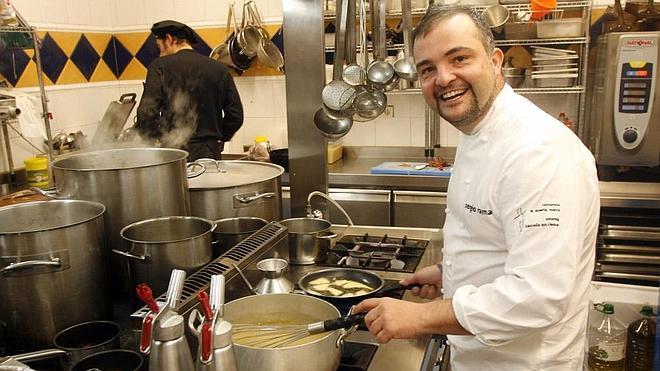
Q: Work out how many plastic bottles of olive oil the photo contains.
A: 2